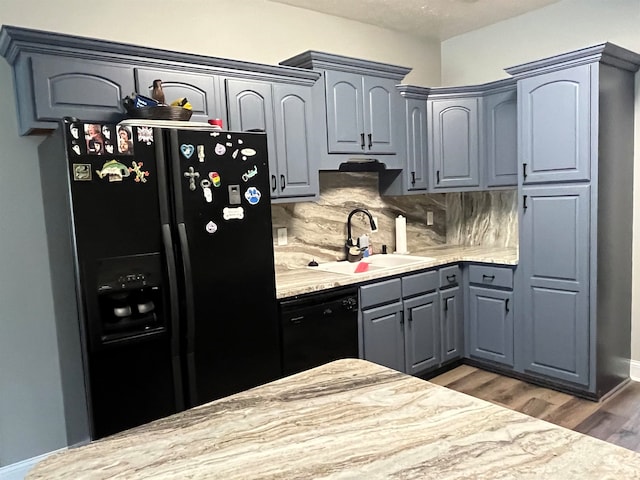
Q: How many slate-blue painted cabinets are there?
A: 15